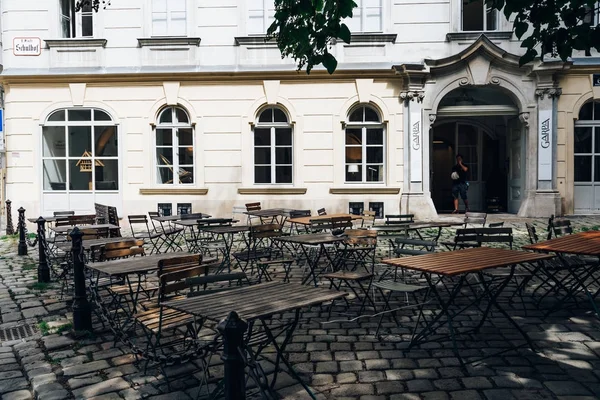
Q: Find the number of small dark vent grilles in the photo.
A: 4